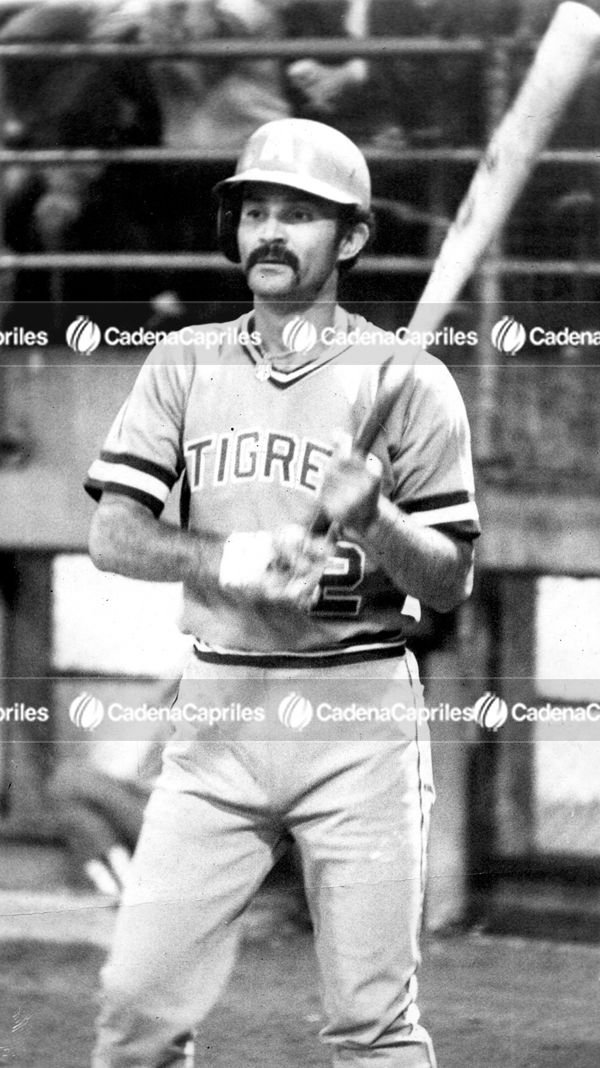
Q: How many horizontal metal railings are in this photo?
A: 3